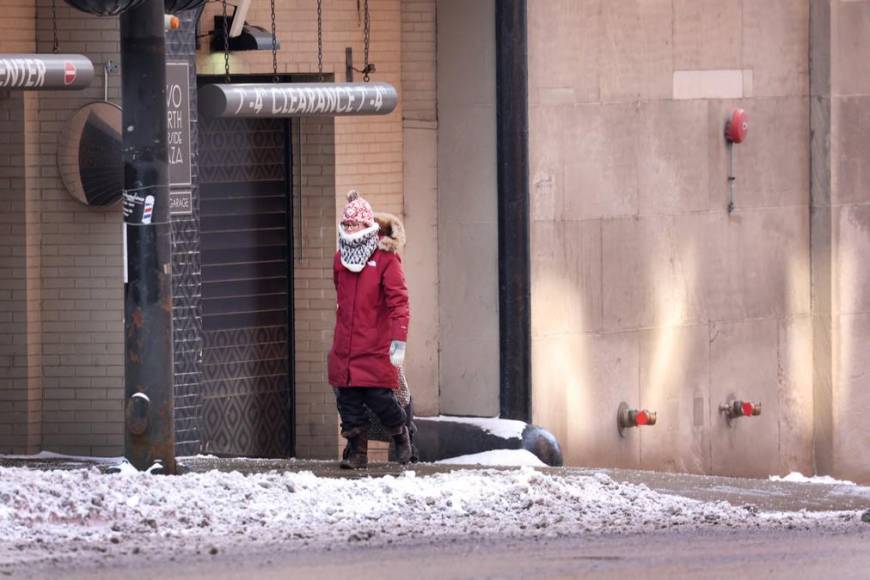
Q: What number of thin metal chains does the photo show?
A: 5